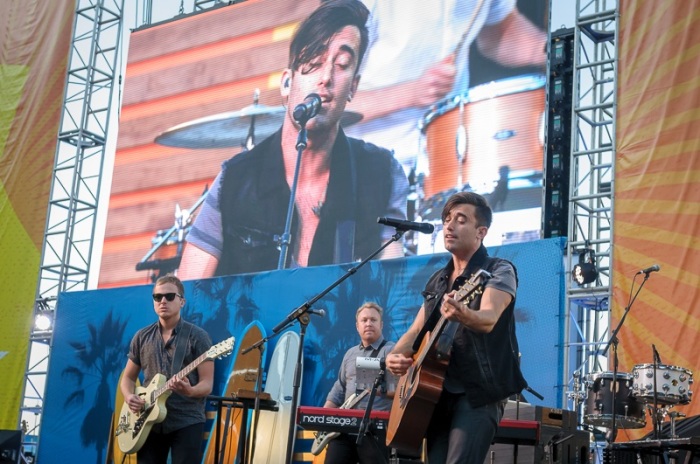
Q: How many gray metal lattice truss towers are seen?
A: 2